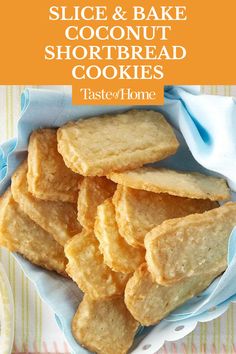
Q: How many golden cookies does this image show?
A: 12